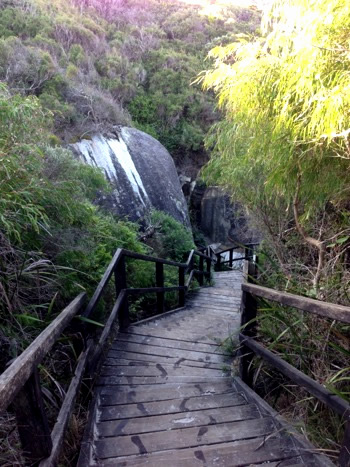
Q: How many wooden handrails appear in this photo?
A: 2